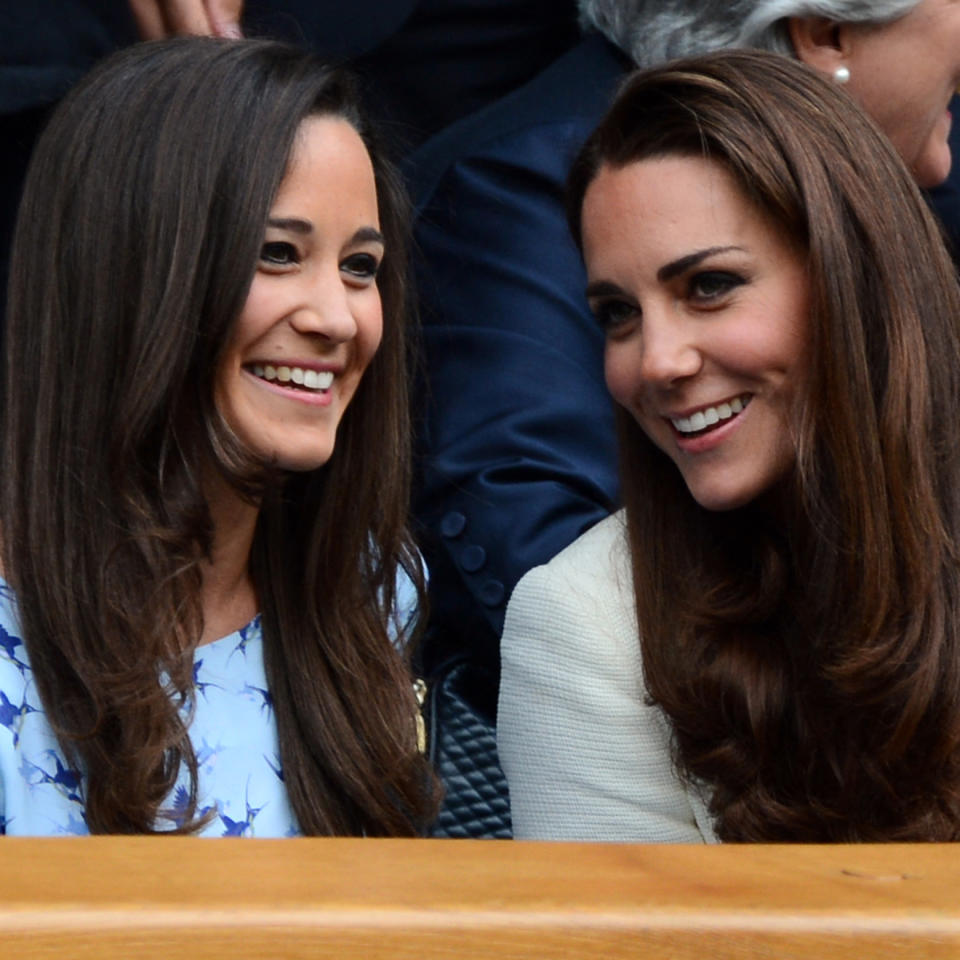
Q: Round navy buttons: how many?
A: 3